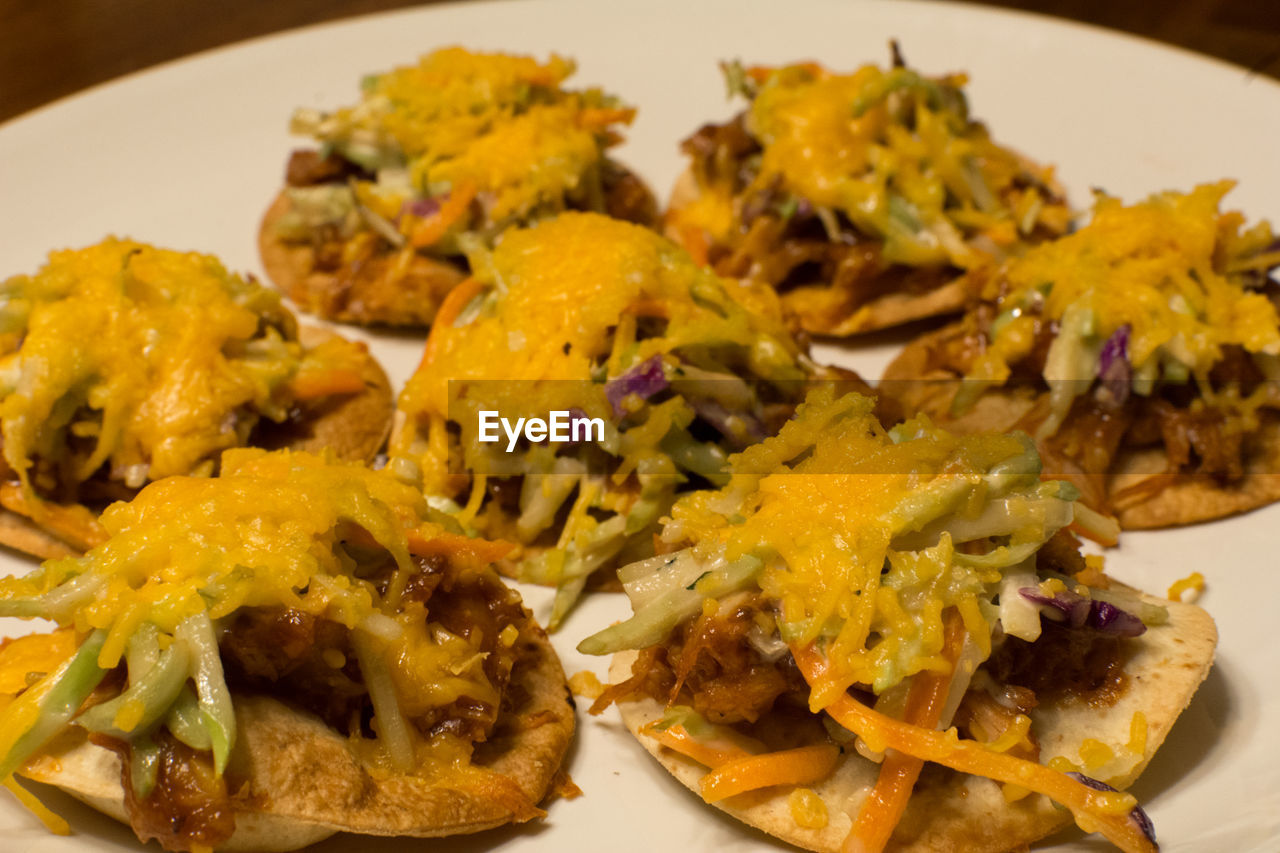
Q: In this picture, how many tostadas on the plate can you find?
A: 7